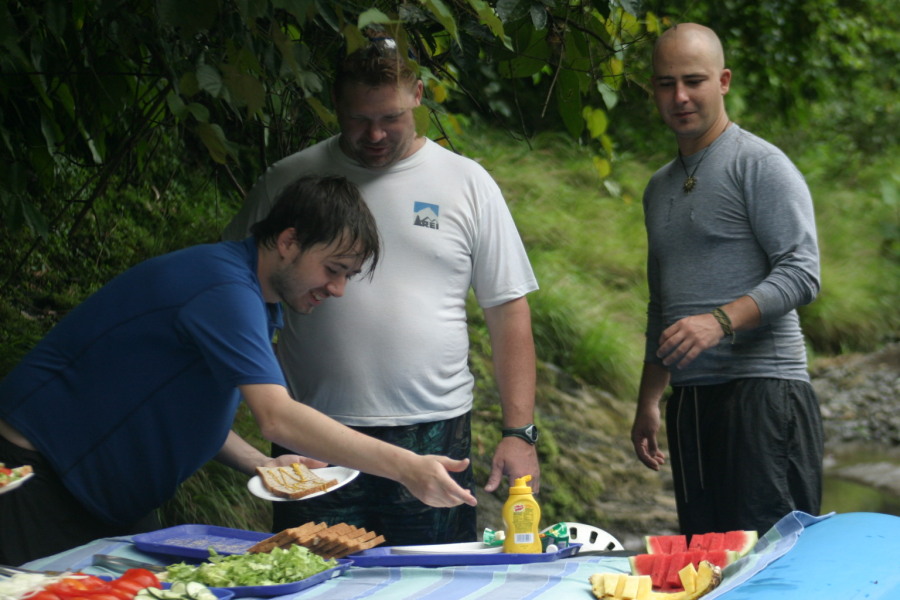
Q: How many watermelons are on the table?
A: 2